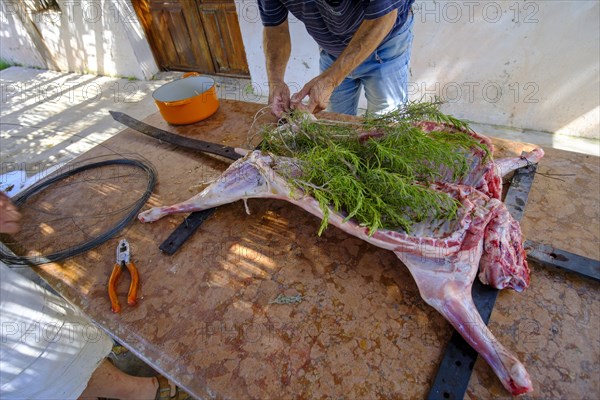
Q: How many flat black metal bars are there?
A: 3